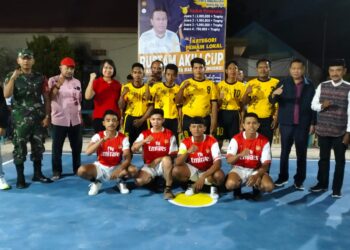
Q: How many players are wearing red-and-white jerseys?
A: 4